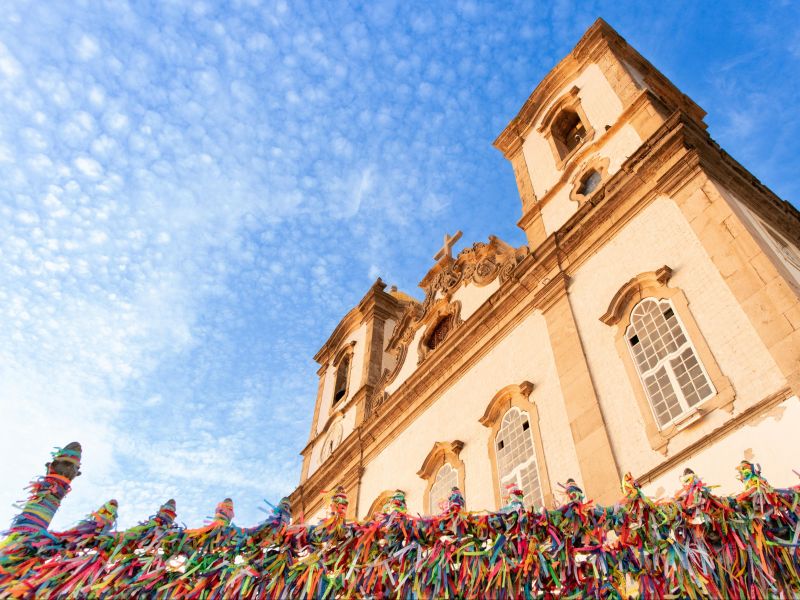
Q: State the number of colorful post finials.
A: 13